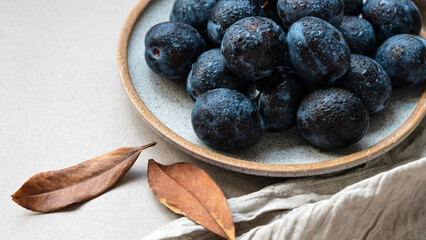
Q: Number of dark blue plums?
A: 15